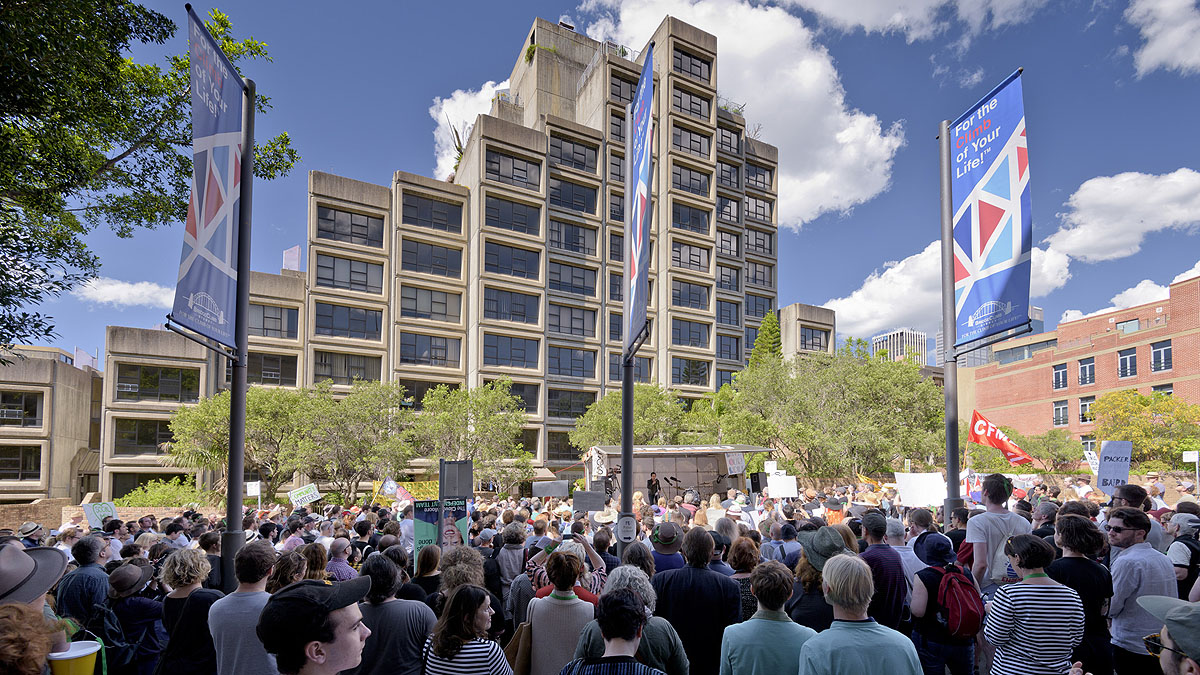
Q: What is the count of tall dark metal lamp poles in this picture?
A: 3